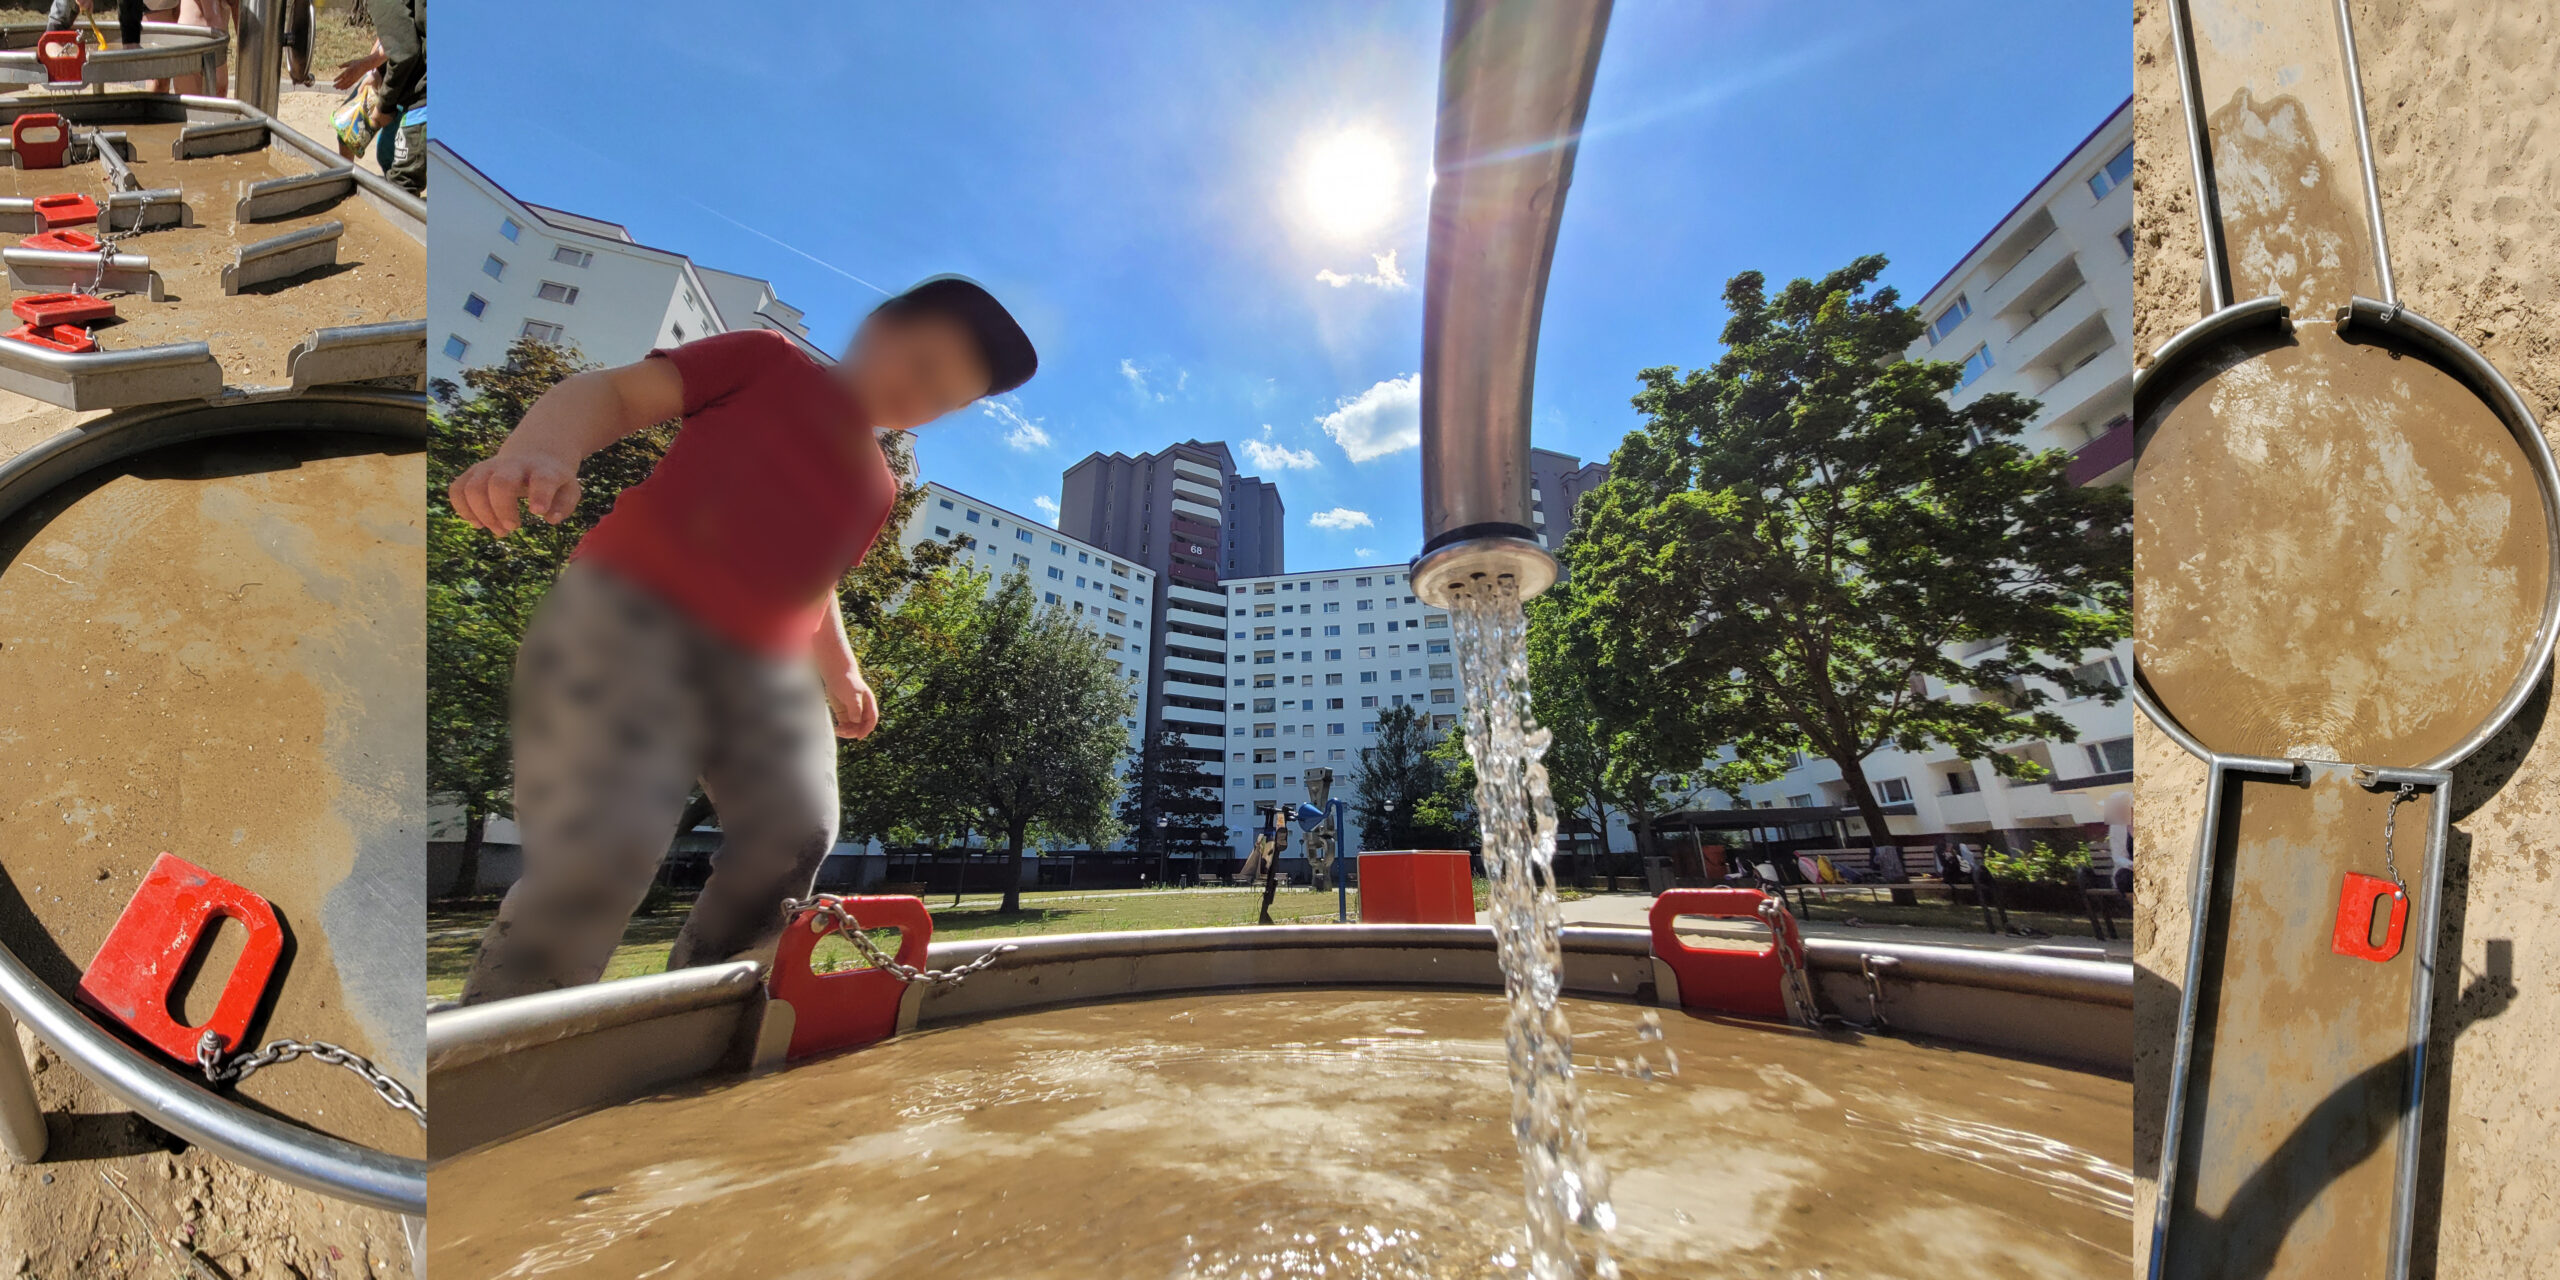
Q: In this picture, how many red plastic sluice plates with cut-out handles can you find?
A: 10